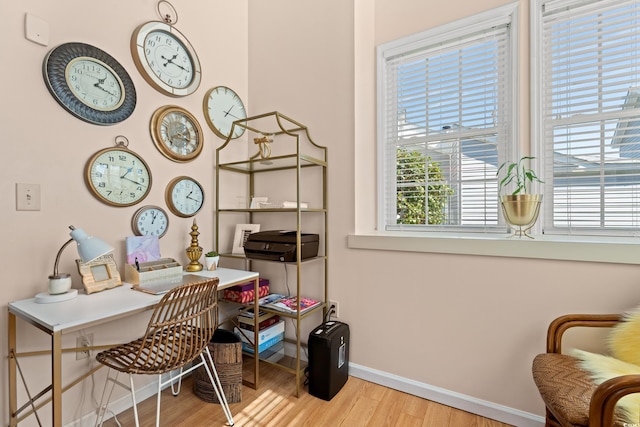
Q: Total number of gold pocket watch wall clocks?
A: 2